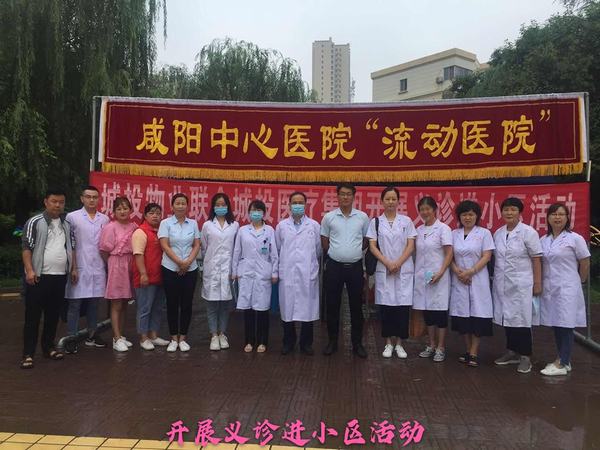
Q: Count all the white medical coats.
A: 9